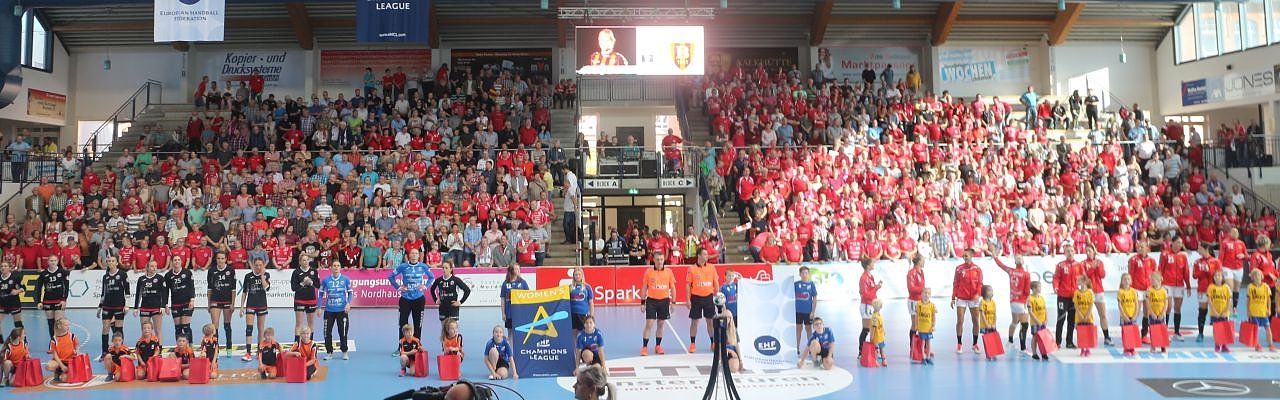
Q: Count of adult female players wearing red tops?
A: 11